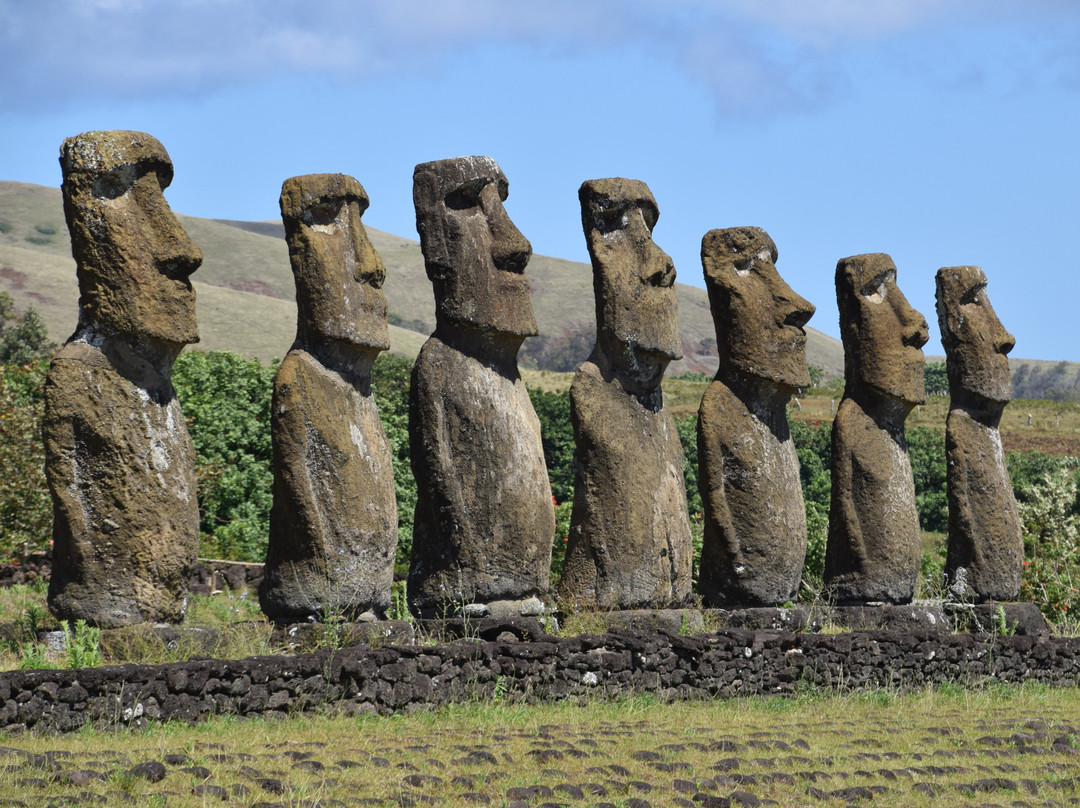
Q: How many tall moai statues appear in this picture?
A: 7